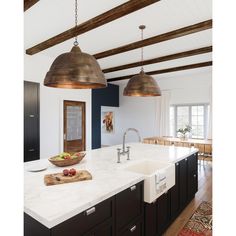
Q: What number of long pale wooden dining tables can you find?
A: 1